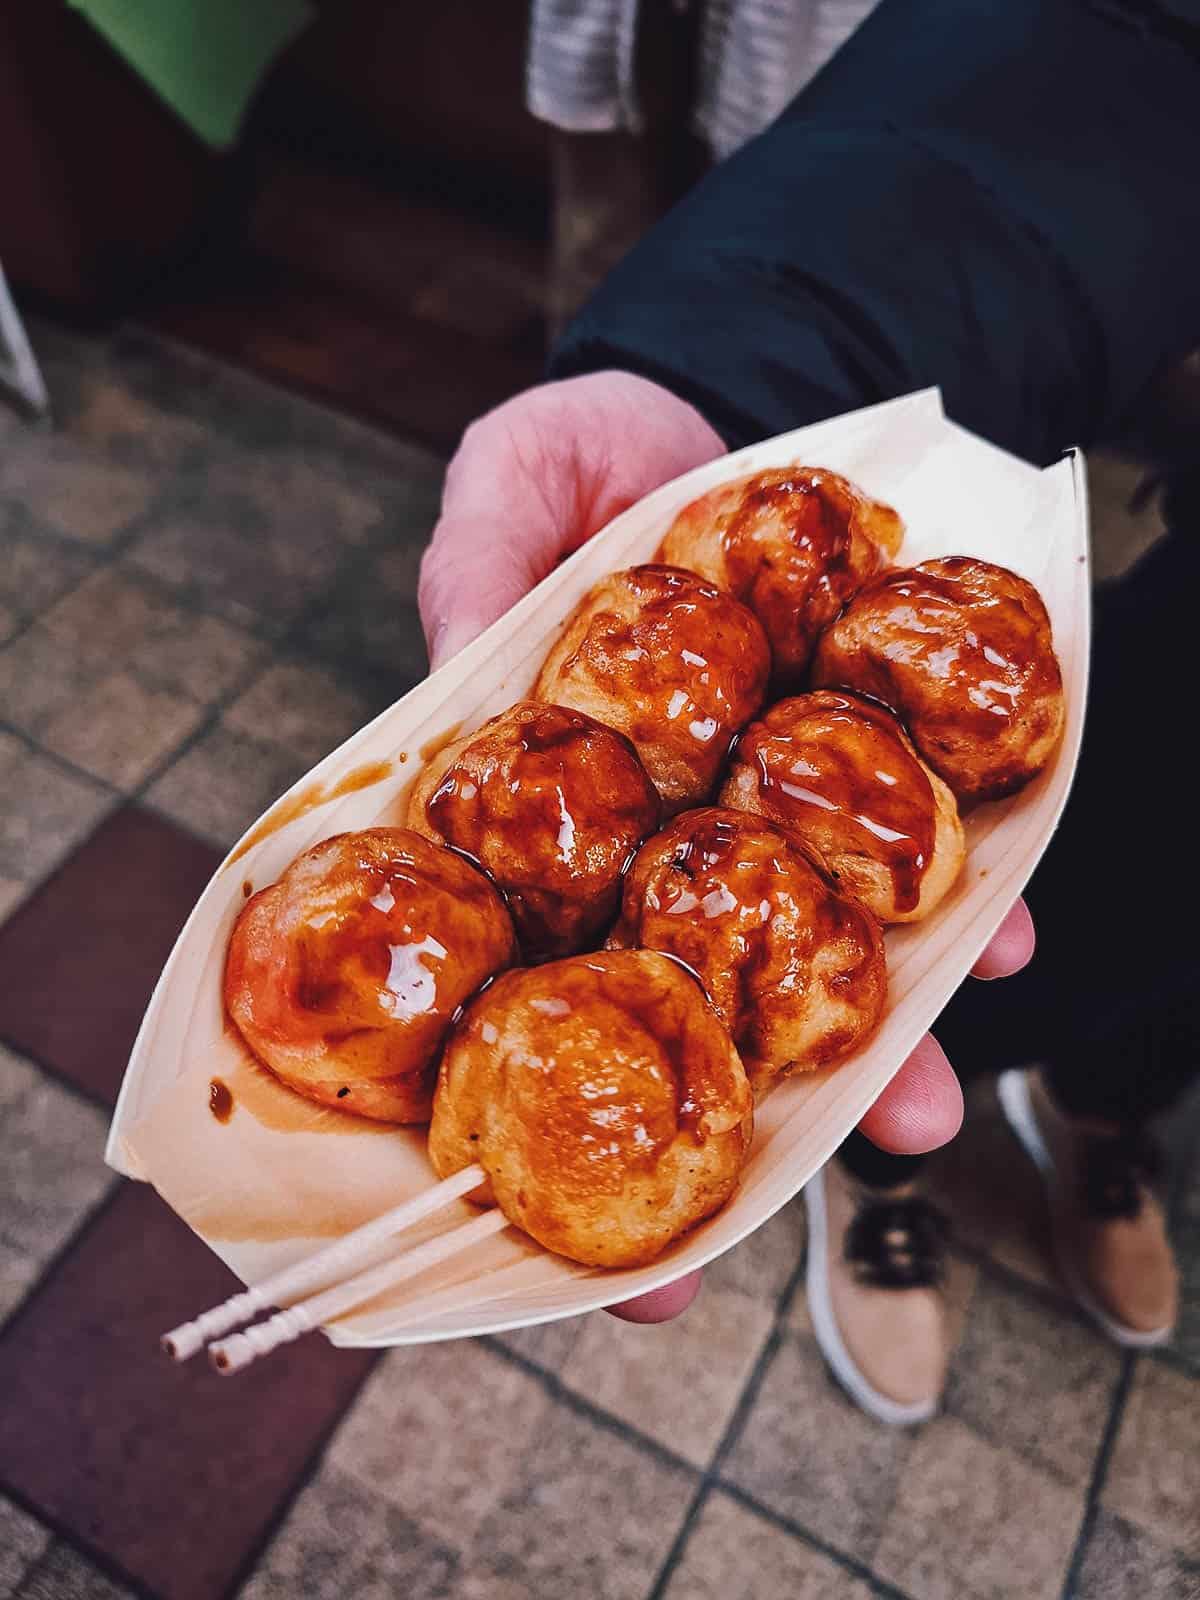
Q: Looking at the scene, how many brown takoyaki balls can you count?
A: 8